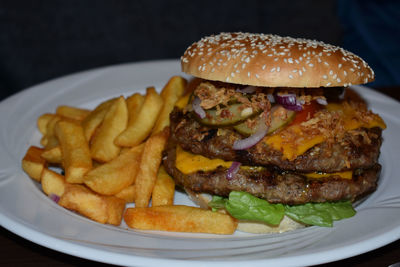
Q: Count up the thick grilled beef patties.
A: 2